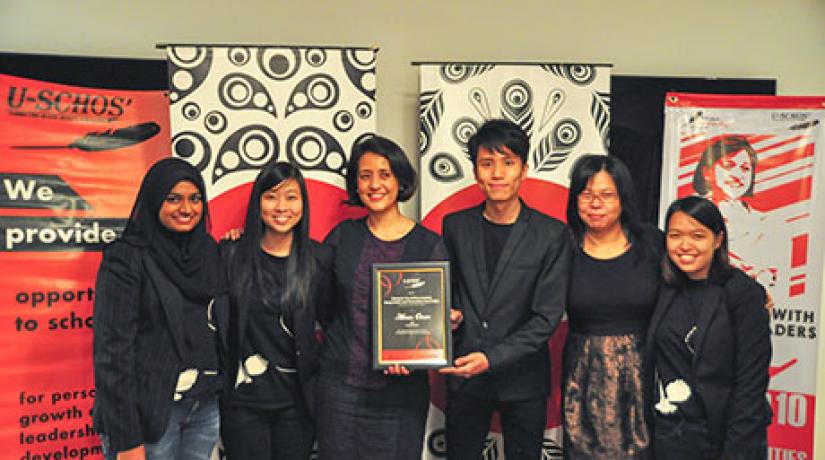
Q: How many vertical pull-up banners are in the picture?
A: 4